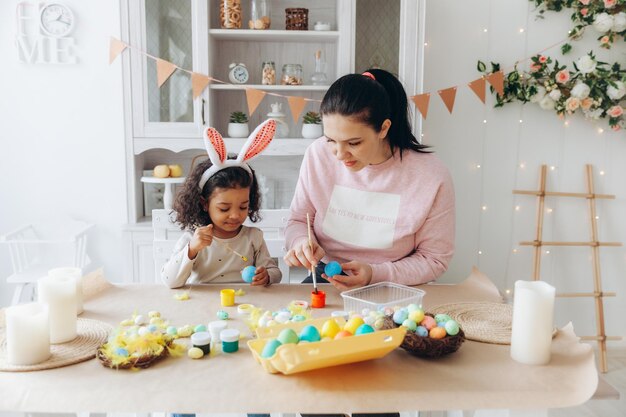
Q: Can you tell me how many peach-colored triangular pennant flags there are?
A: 9